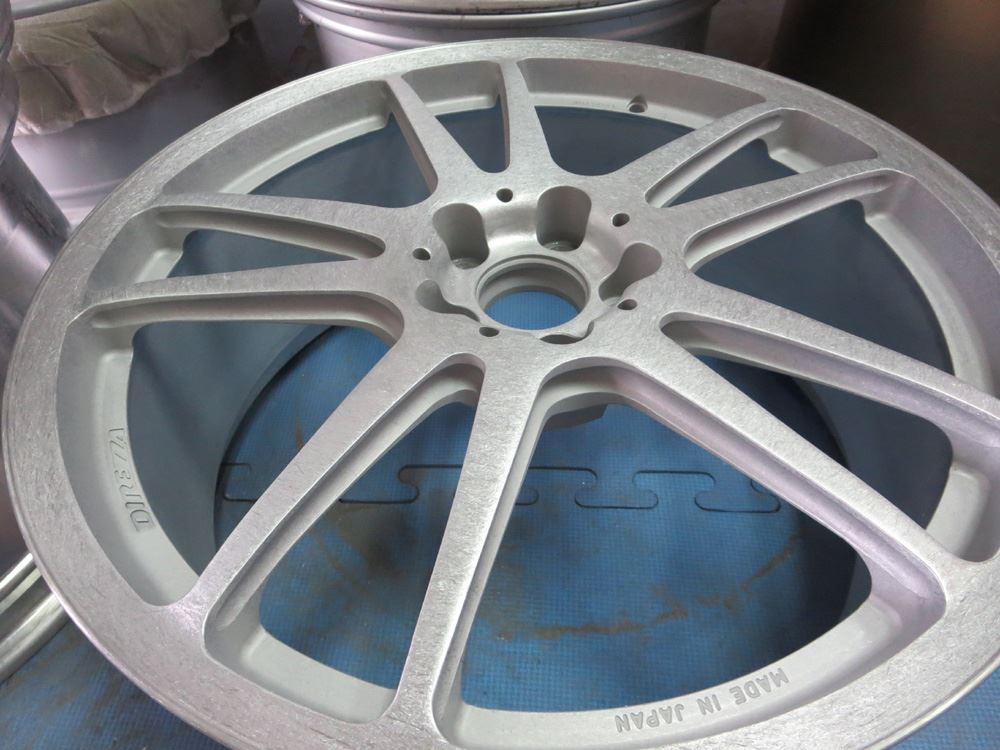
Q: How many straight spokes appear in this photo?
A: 10